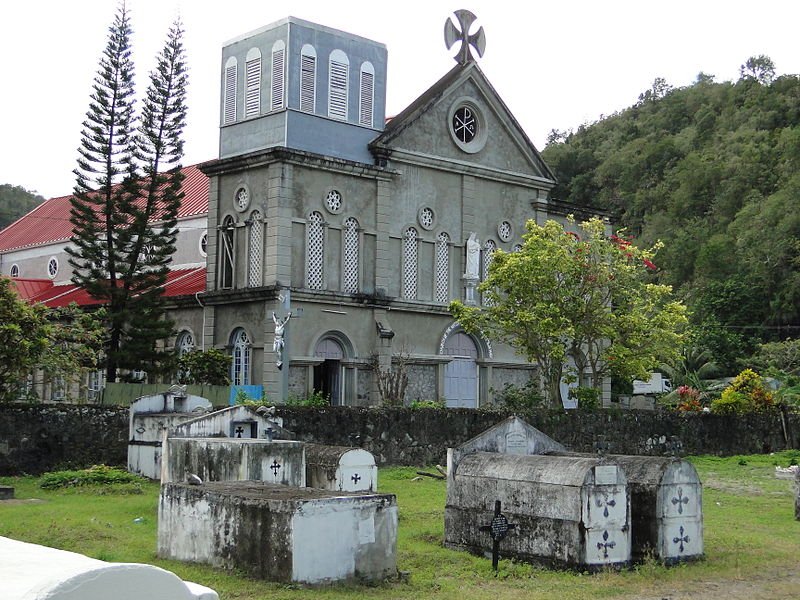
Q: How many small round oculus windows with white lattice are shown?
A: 4